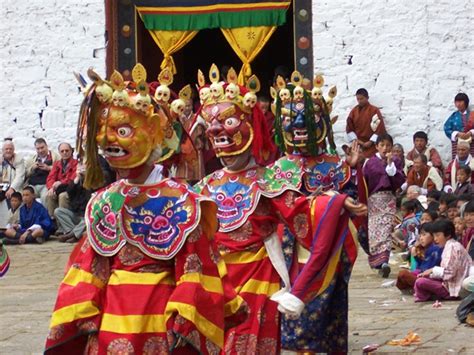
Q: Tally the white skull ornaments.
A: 13